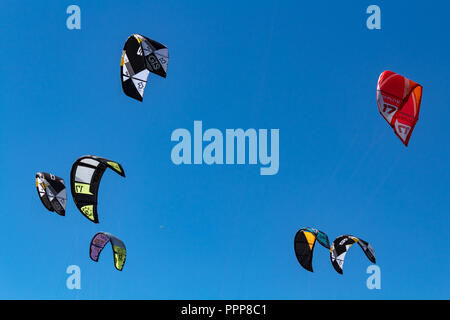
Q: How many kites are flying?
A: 7